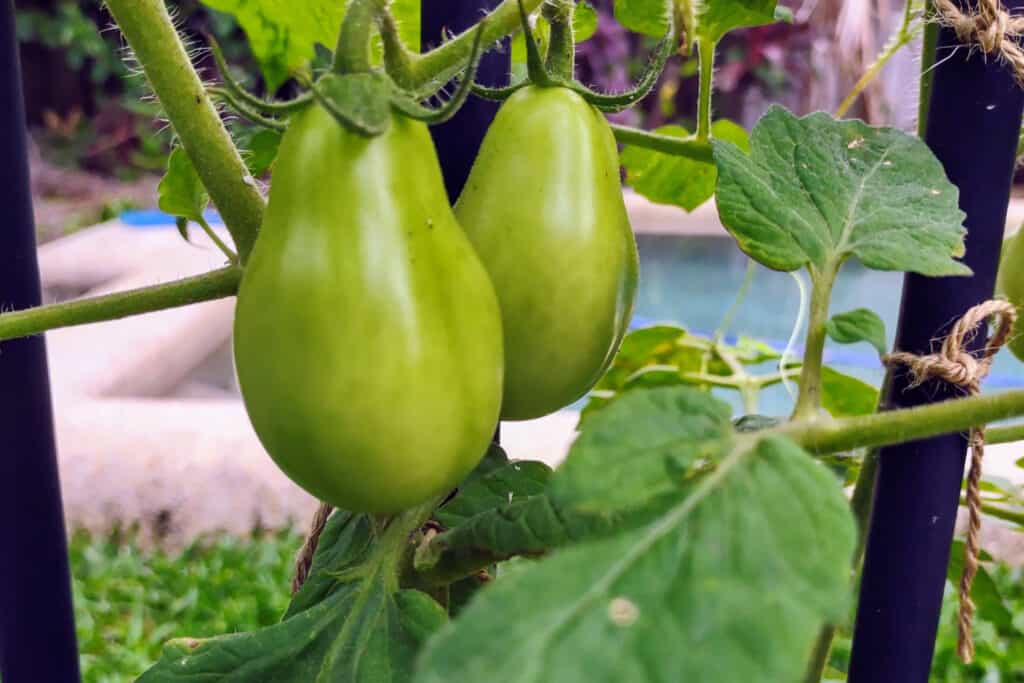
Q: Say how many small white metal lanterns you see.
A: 0